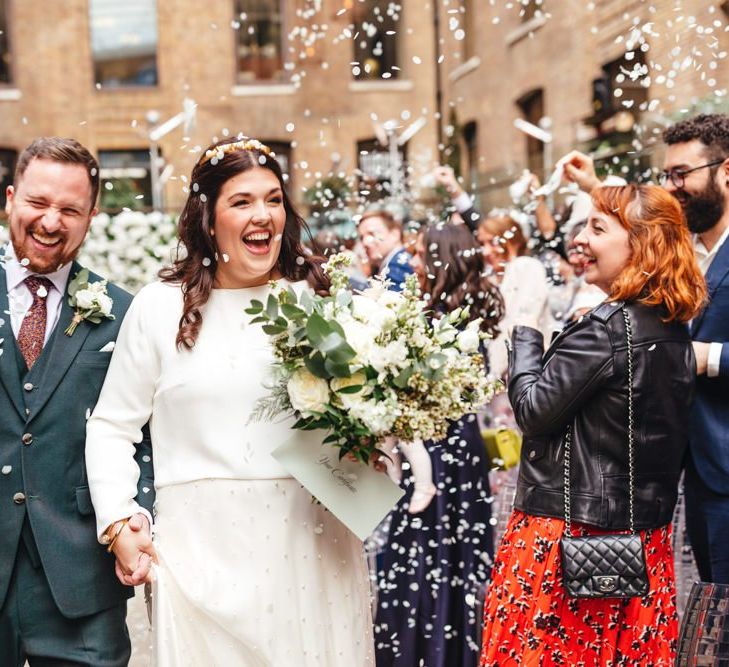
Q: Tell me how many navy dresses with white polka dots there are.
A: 1